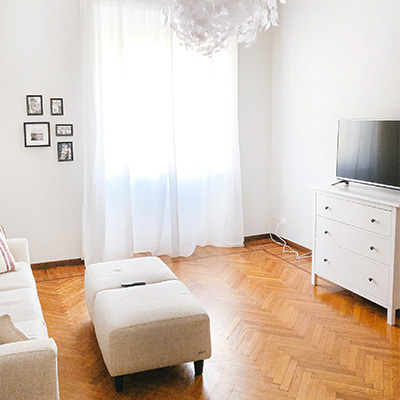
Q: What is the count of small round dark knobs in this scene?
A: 6